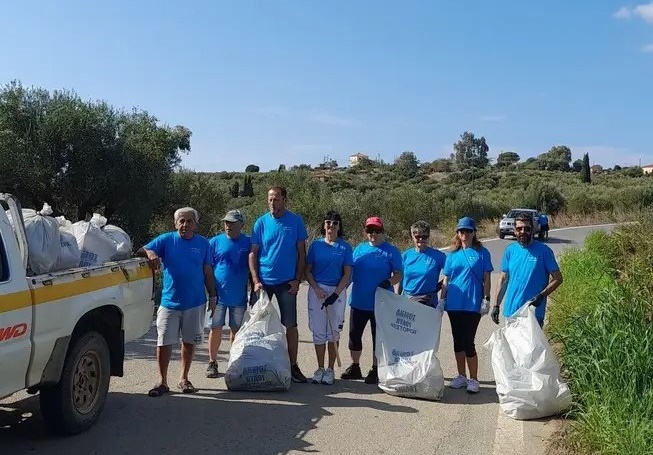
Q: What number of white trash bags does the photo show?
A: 7